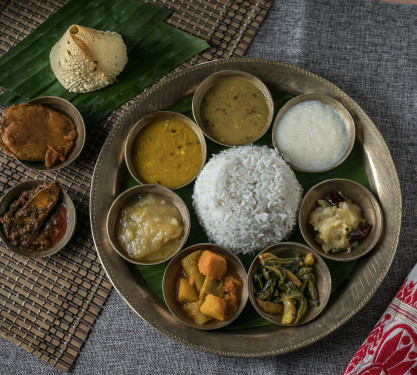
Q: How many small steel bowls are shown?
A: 9